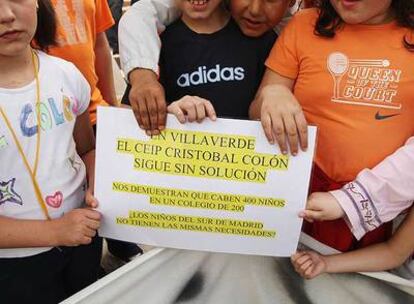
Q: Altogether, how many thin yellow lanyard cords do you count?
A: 1